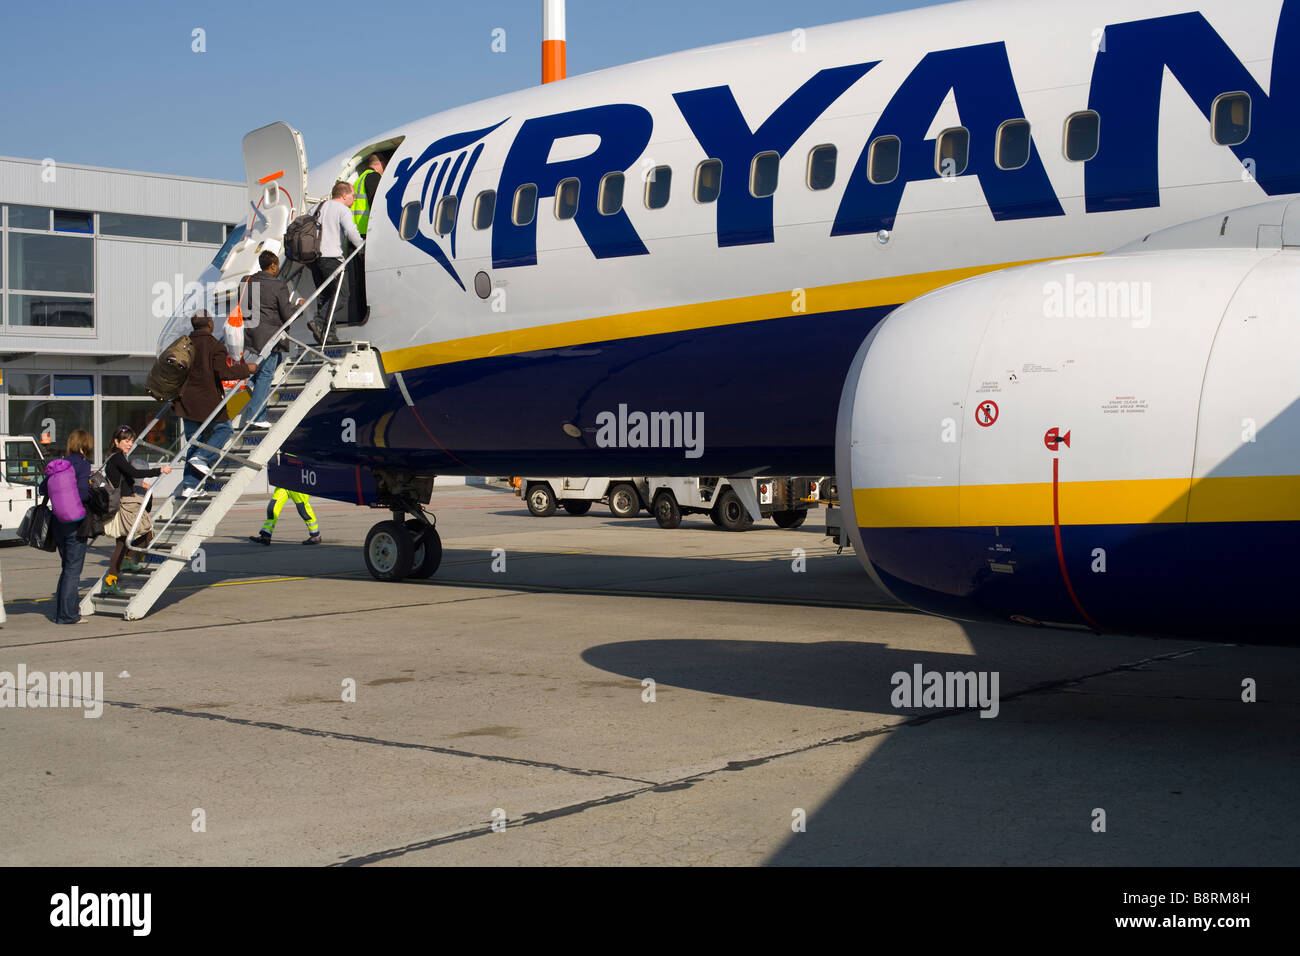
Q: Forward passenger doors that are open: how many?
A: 1